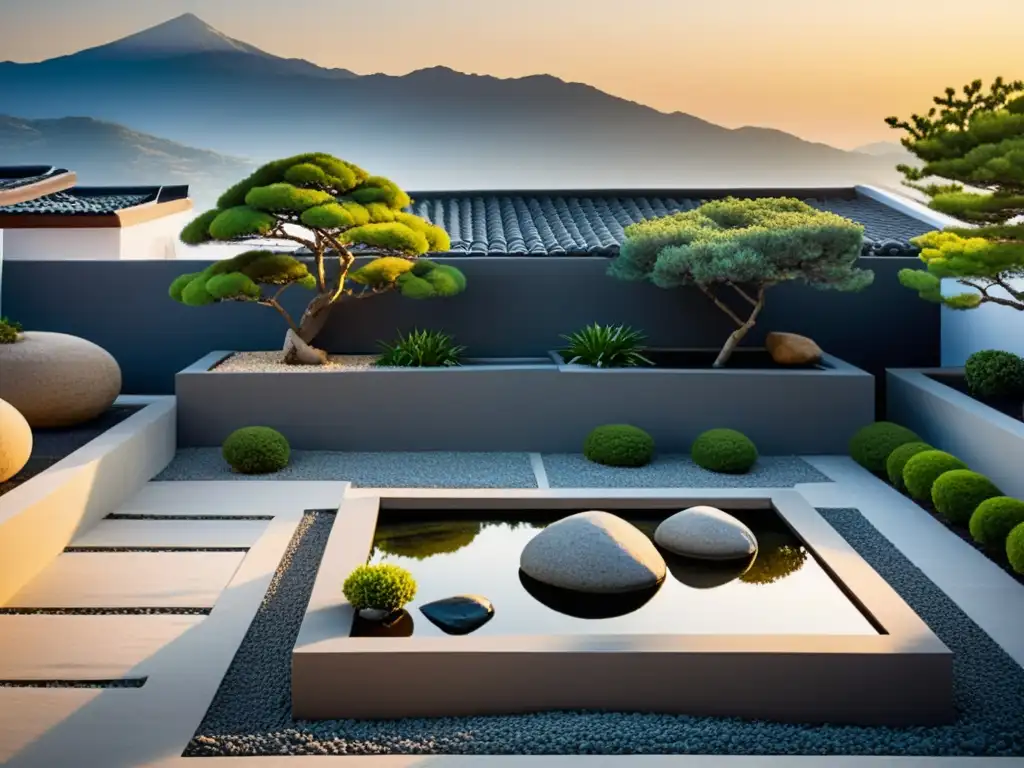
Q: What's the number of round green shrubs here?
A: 11